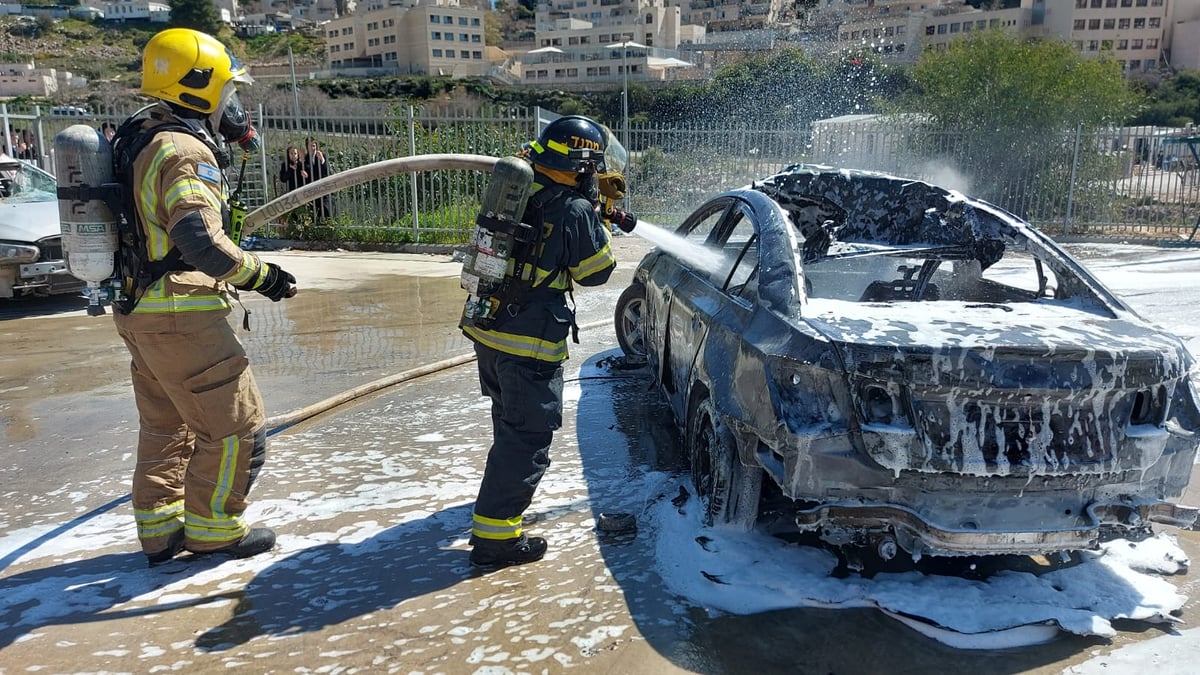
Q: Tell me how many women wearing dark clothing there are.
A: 2